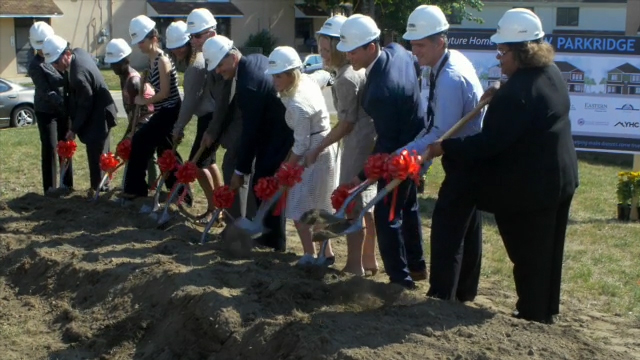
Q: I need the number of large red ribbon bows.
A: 11